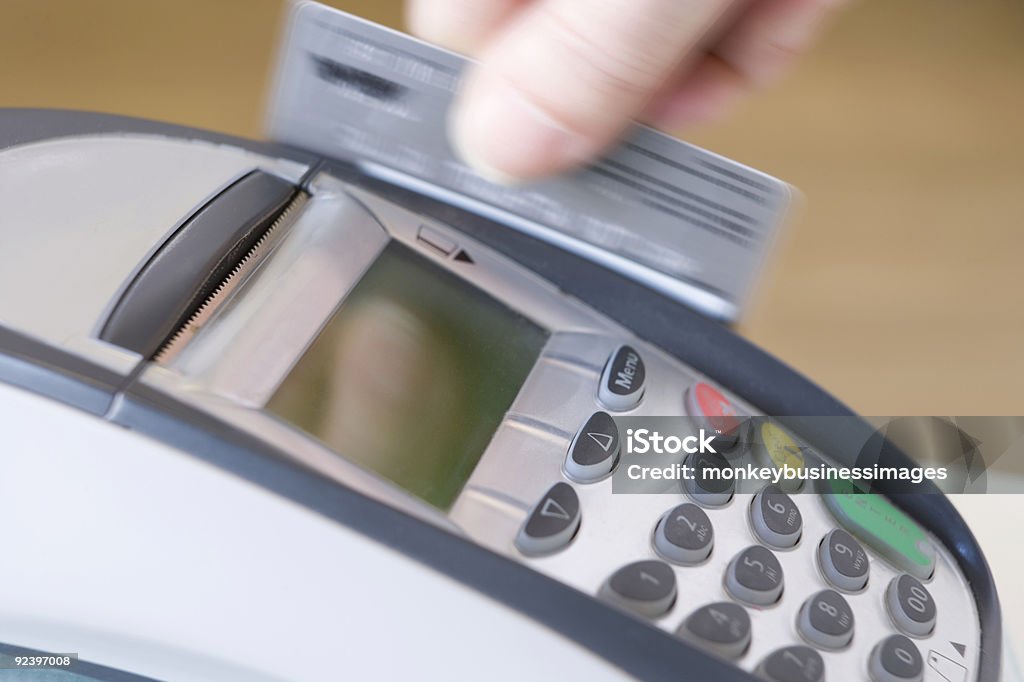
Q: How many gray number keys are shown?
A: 11